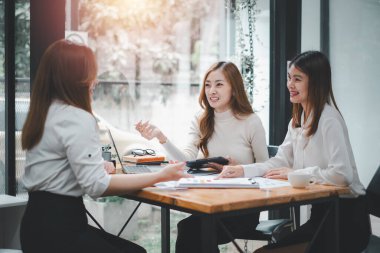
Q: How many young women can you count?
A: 3